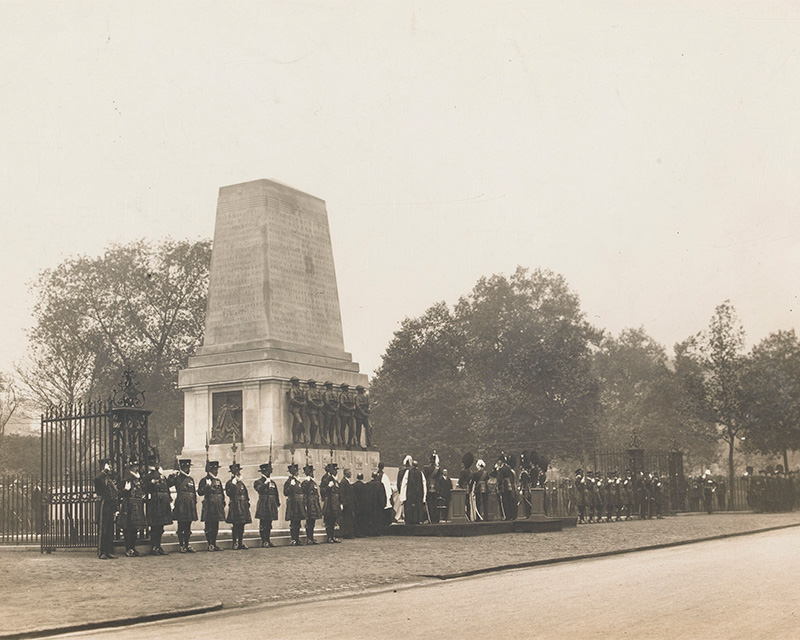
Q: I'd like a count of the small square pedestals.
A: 2